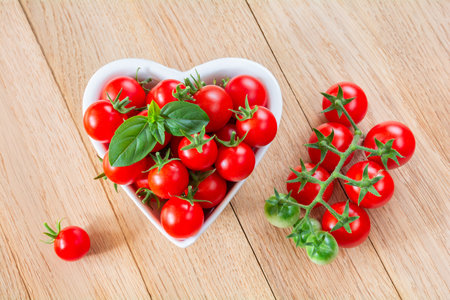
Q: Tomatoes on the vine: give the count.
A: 9